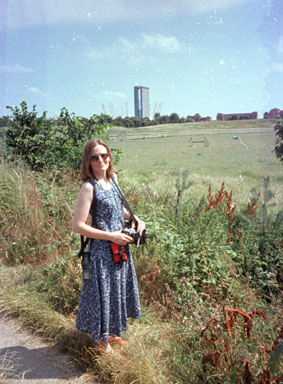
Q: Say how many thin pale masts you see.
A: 8